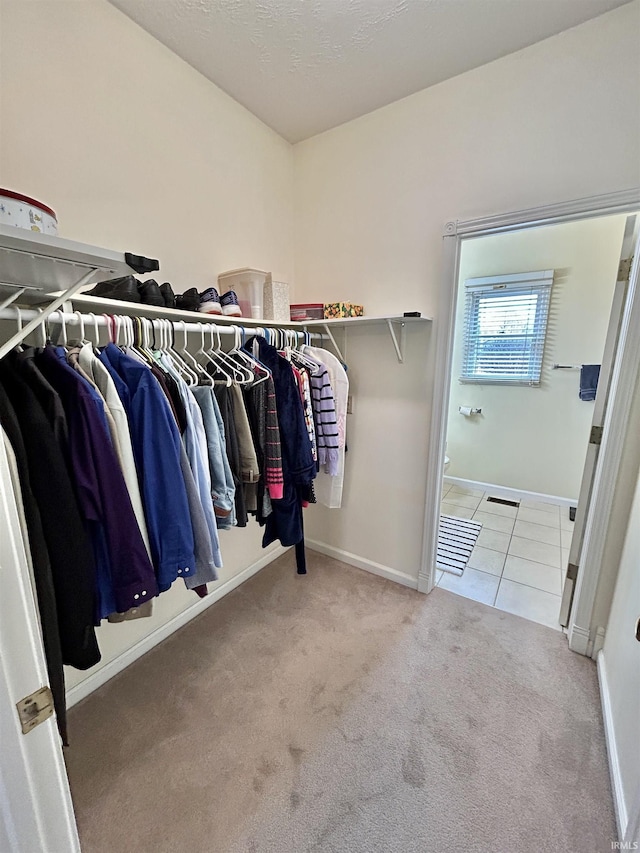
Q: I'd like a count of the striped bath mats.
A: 1